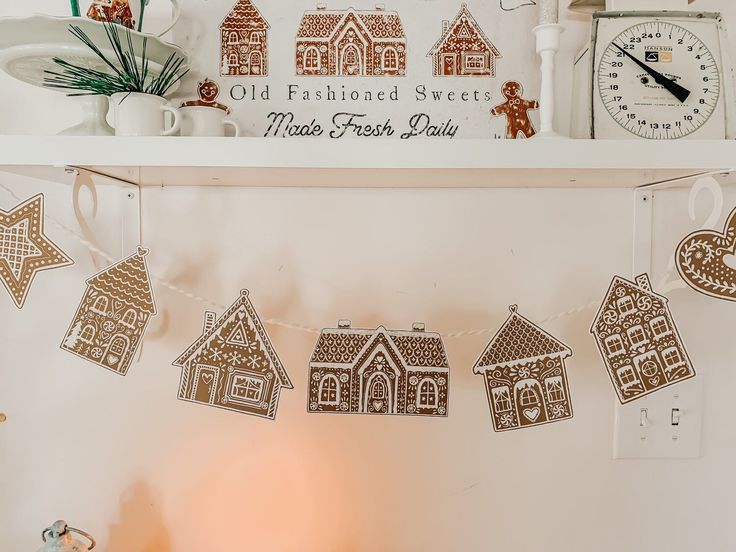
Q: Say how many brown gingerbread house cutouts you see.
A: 5